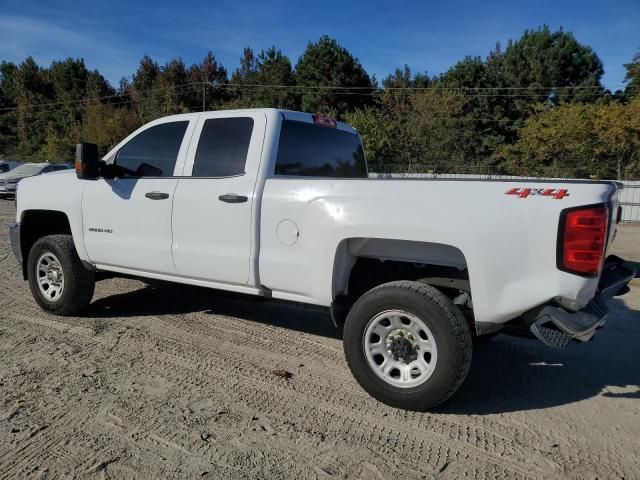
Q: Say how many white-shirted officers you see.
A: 0